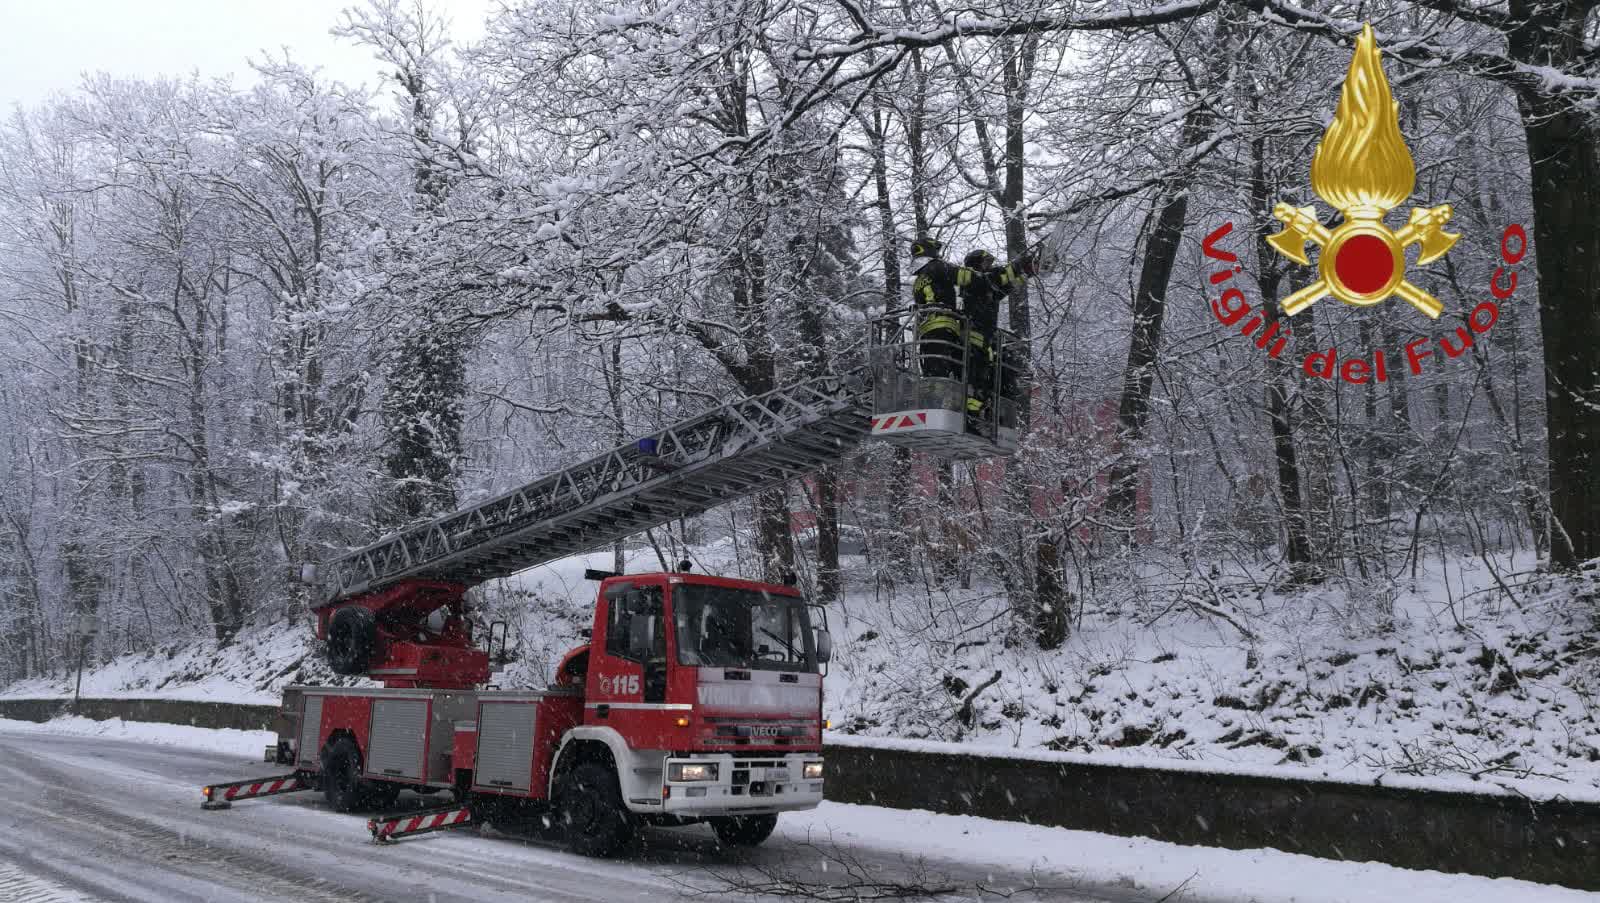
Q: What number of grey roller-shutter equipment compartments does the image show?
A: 3